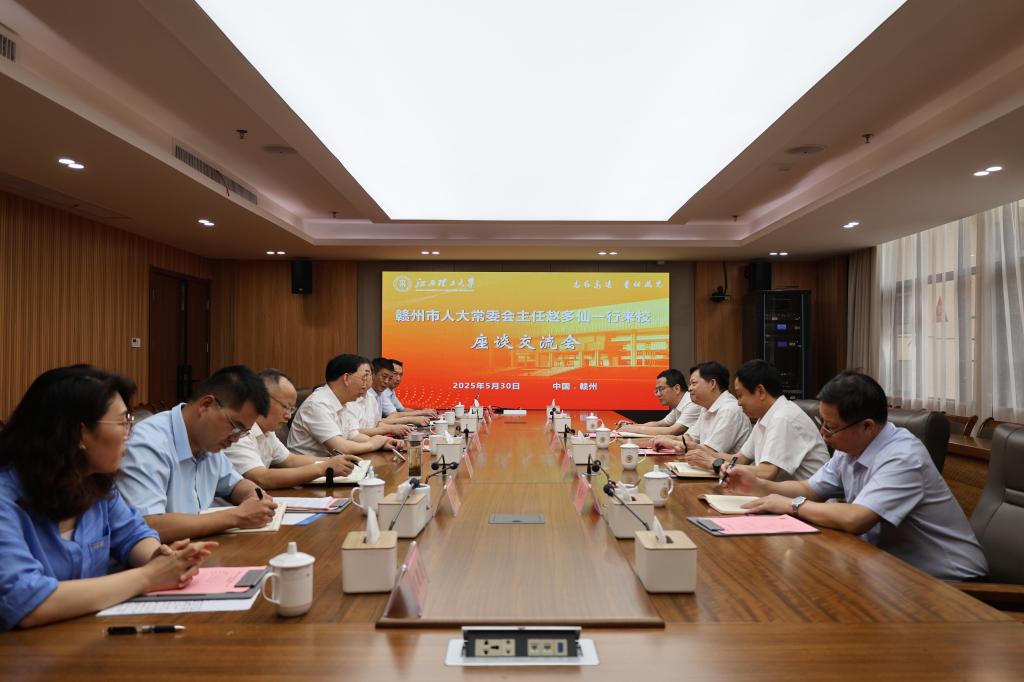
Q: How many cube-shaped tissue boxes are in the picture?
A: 10